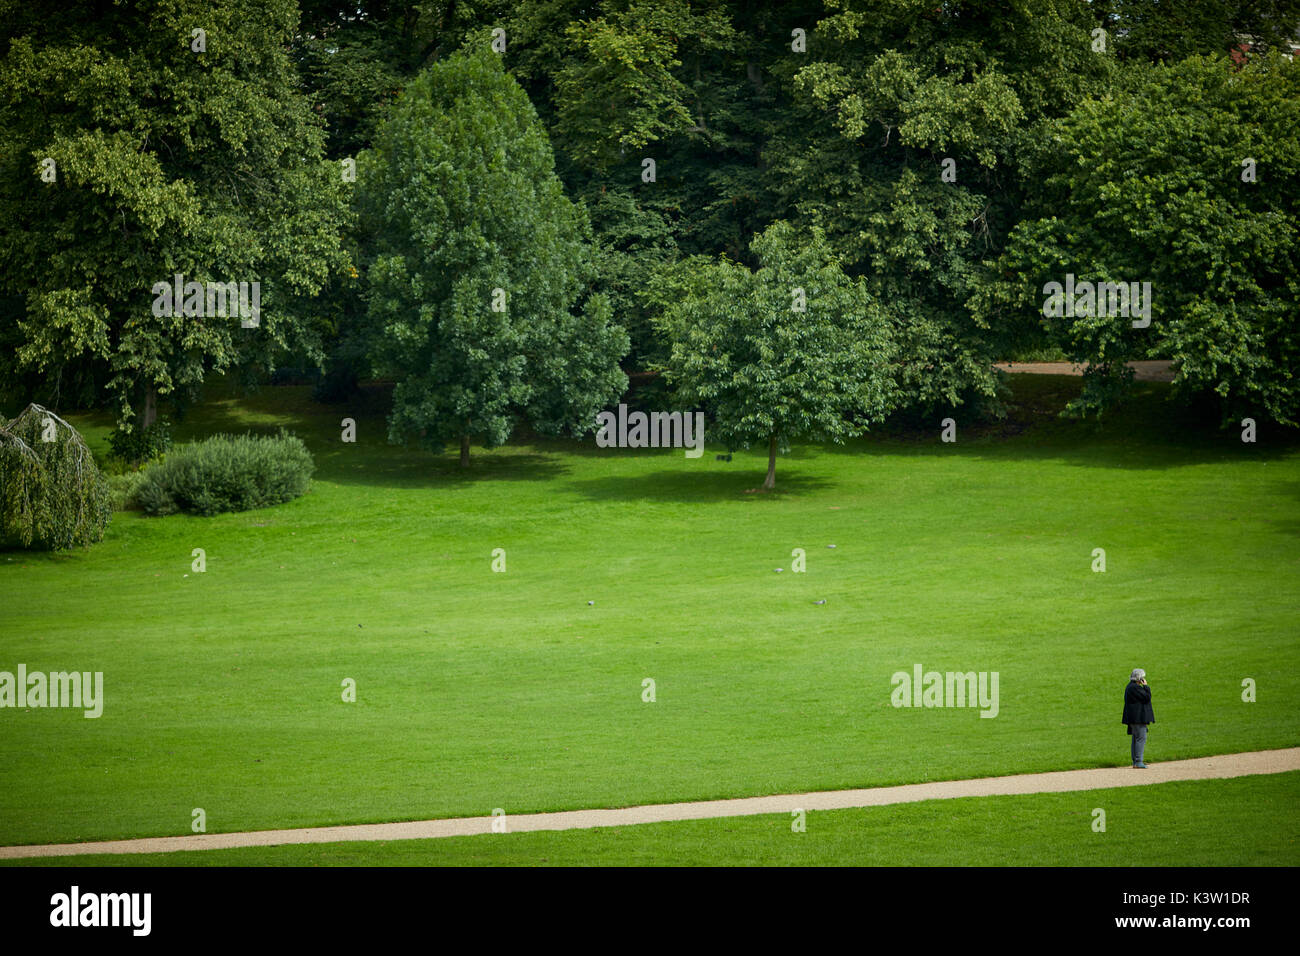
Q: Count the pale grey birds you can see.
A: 4